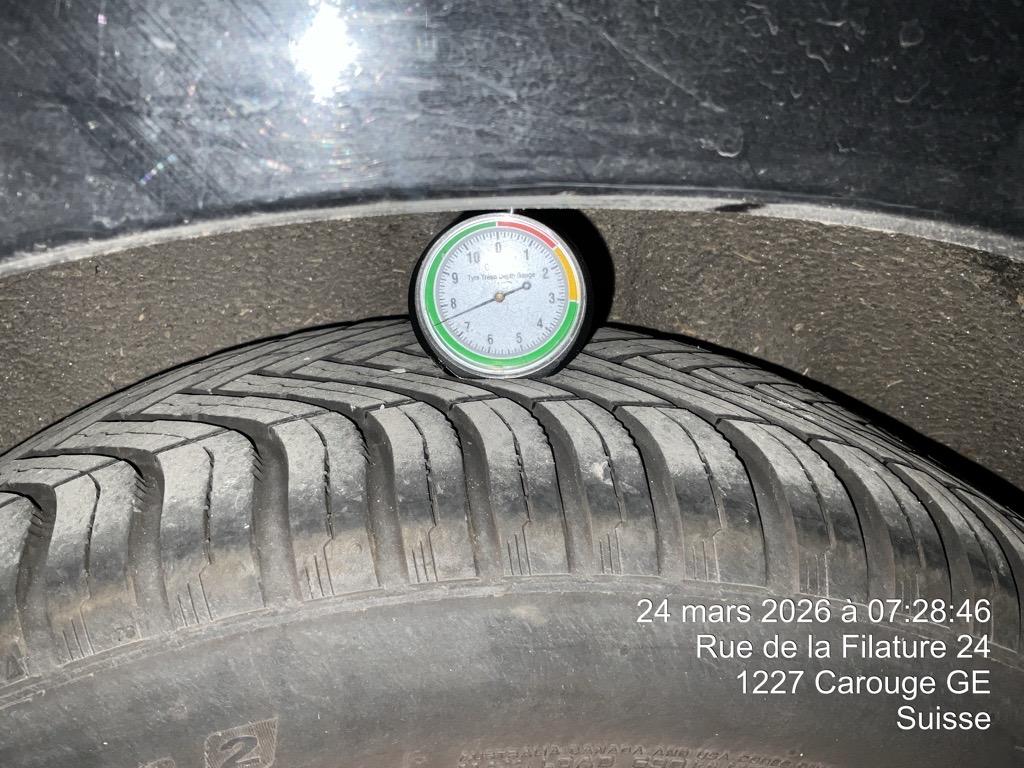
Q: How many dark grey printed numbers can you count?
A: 11